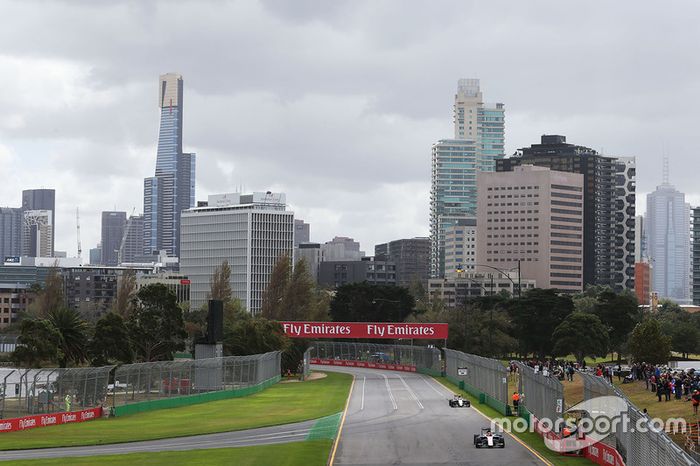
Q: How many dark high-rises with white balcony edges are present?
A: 1